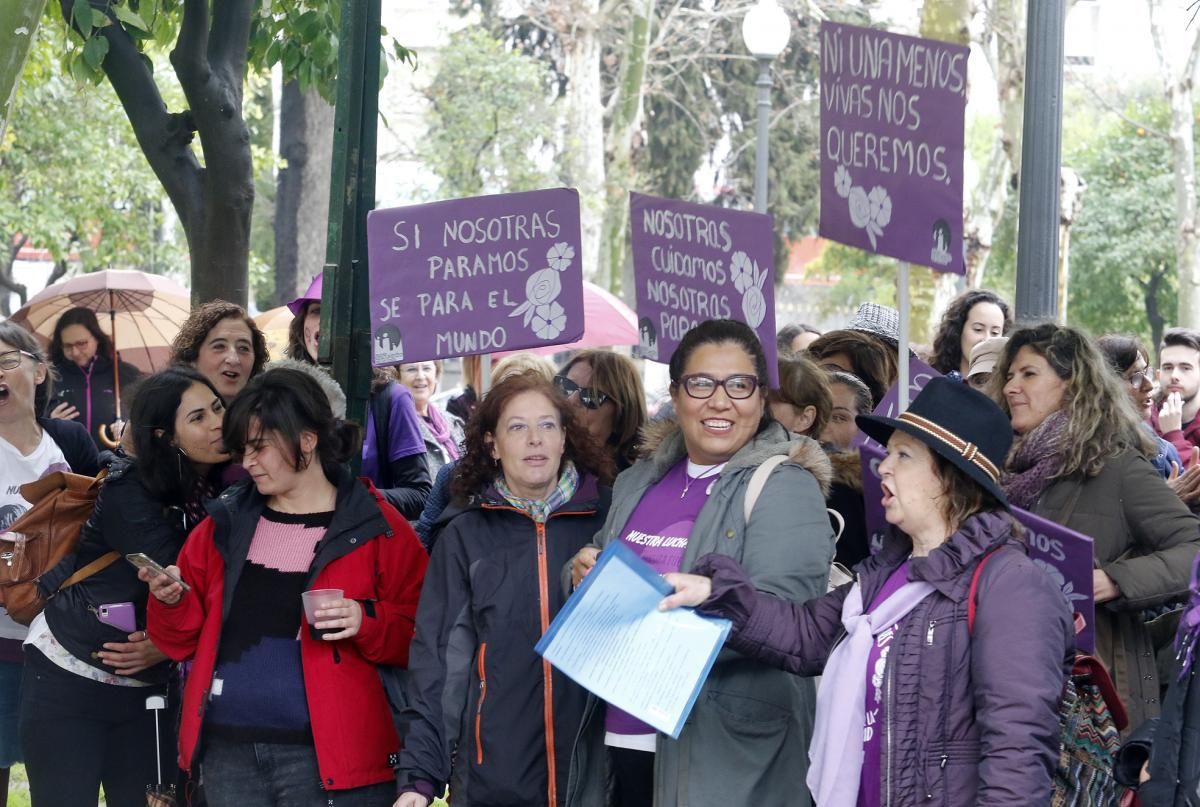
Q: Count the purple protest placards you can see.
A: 5